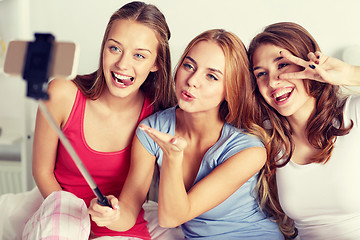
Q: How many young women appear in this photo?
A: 3